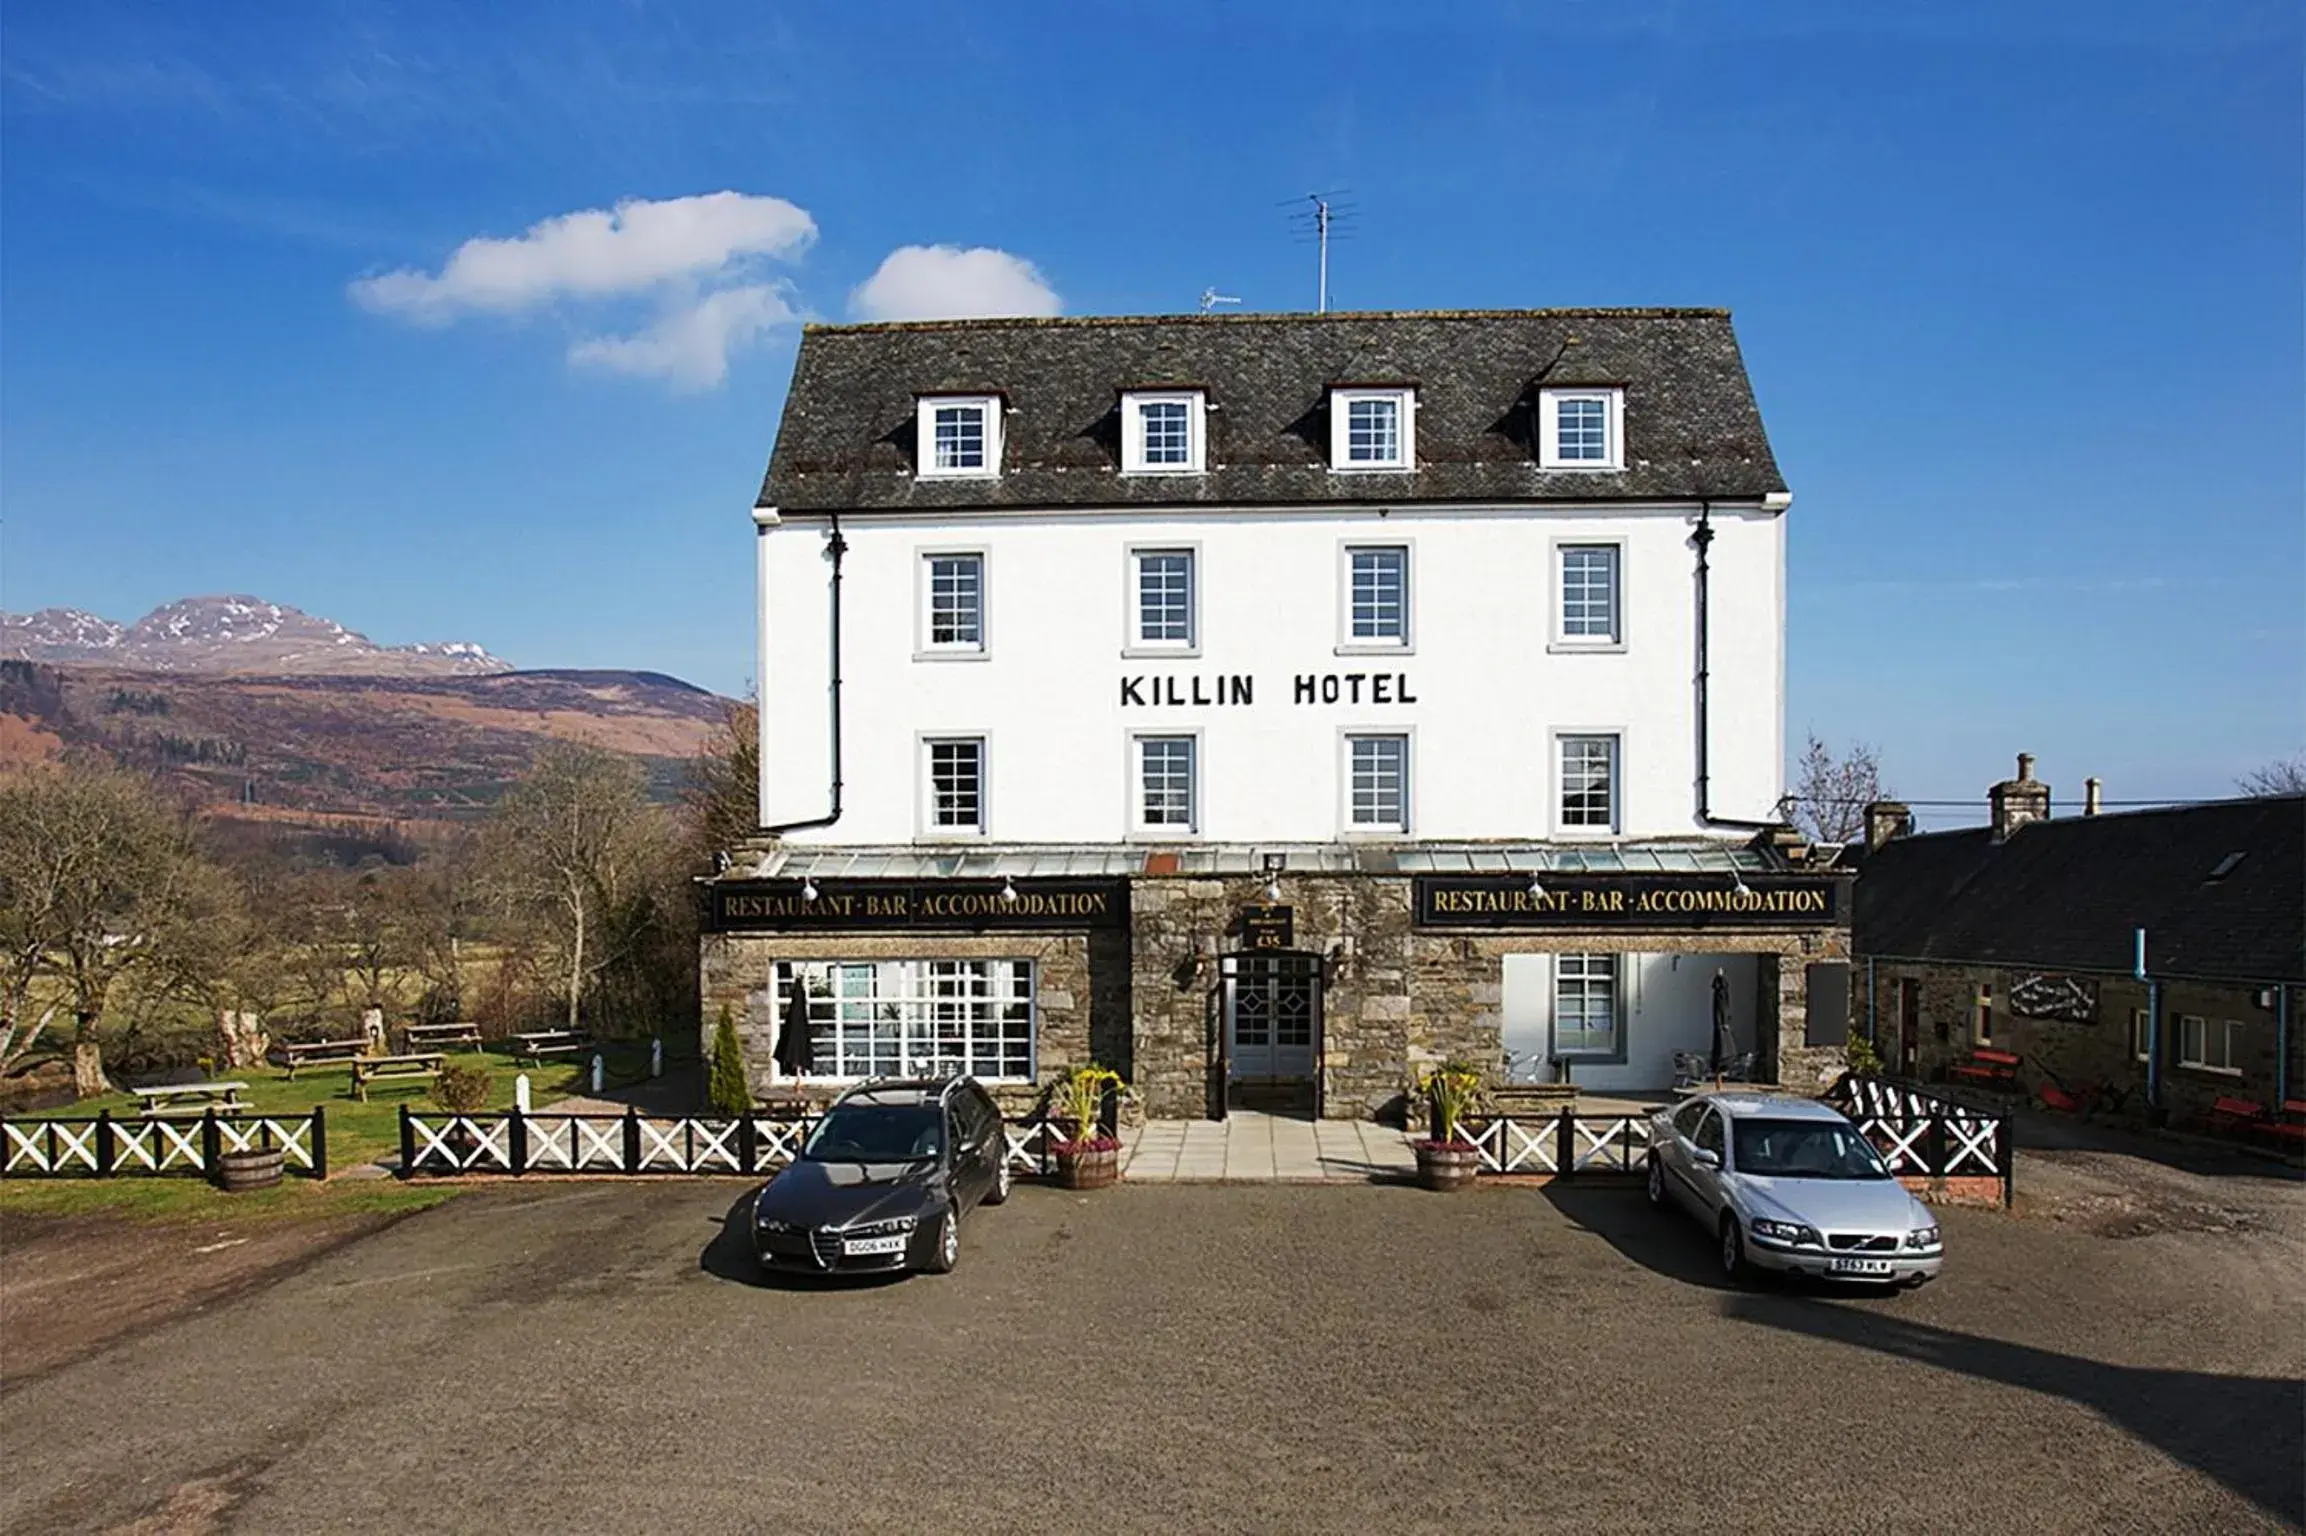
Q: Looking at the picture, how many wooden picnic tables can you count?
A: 5